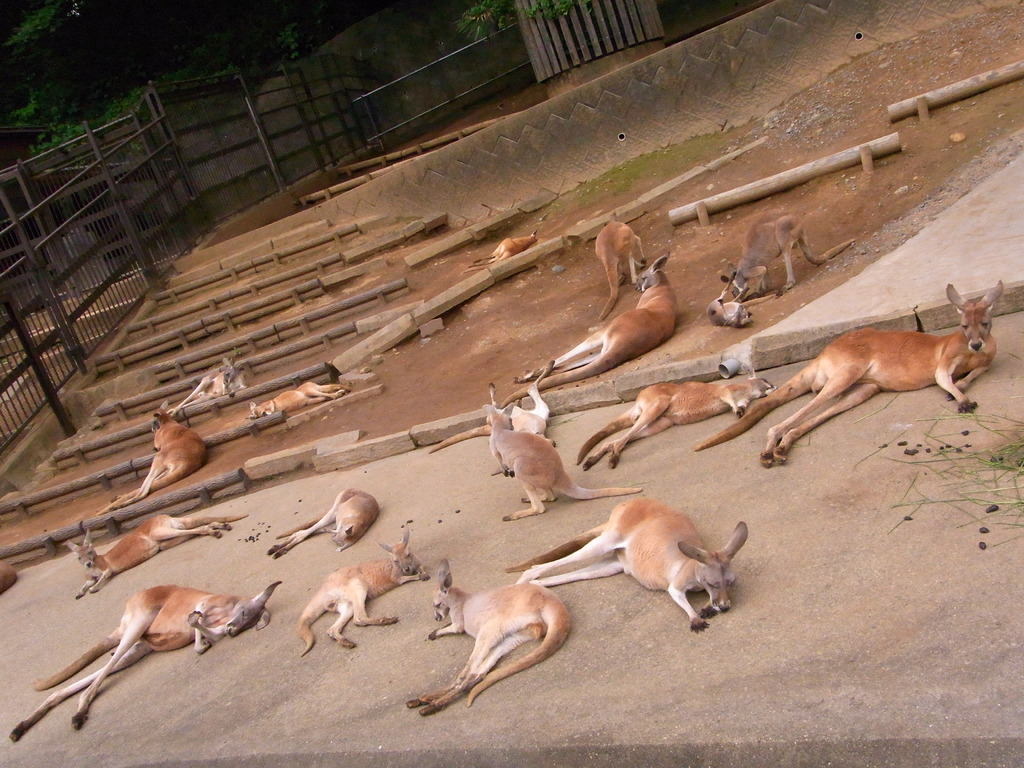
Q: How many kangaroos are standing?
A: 3